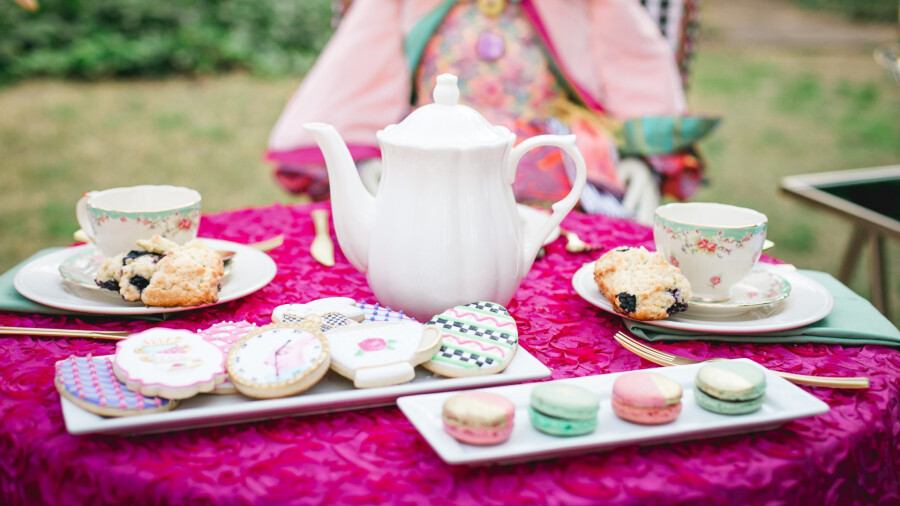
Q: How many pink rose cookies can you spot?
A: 1